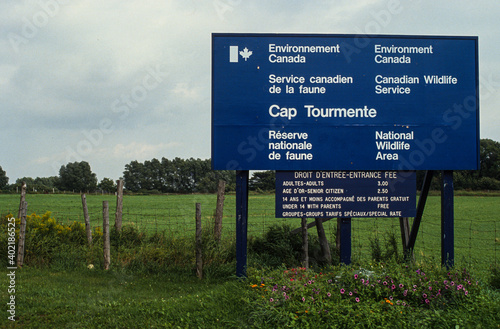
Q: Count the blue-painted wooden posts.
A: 3